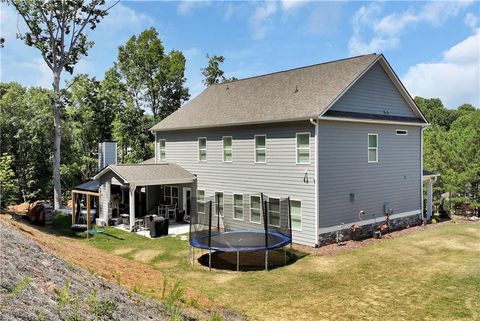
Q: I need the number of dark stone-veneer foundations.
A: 1